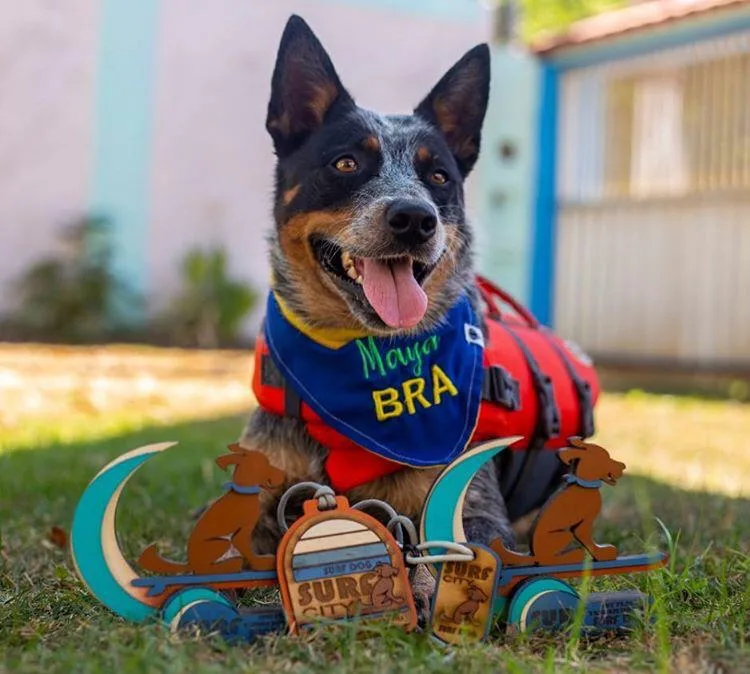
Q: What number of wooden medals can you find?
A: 2